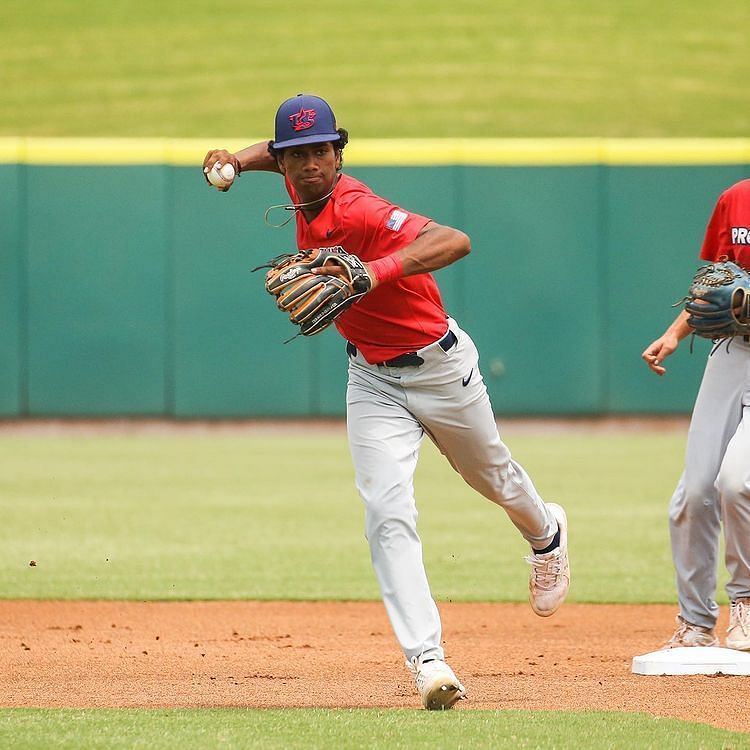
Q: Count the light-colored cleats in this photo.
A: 4